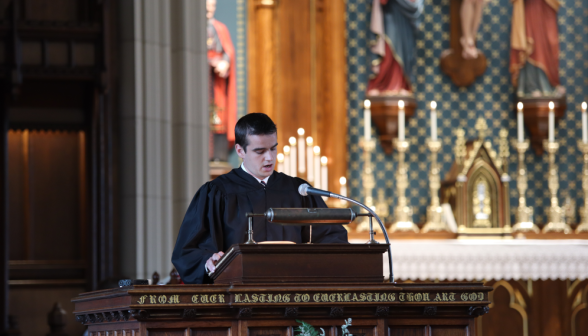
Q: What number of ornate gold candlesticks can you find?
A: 6